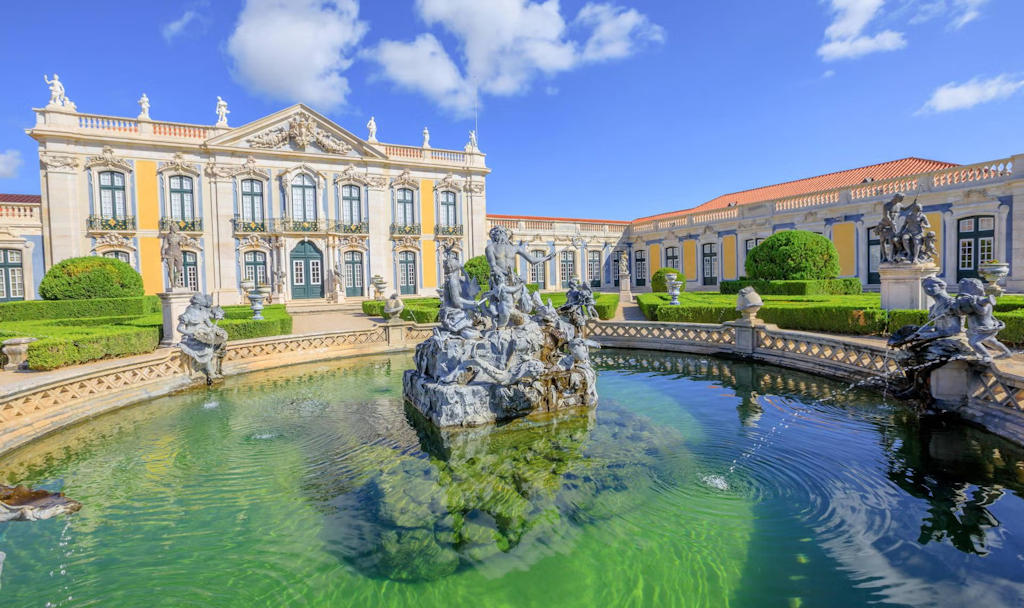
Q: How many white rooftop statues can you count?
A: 6